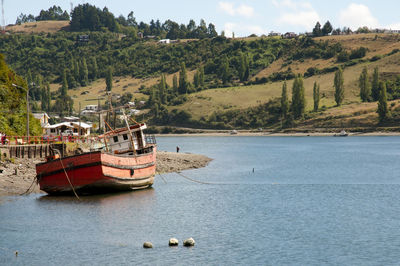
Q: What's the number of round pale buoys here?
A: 3